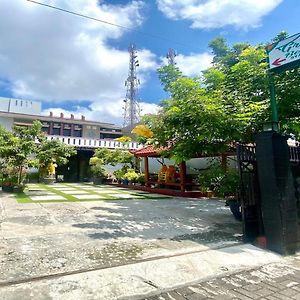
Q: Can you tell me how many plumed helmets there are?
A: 0